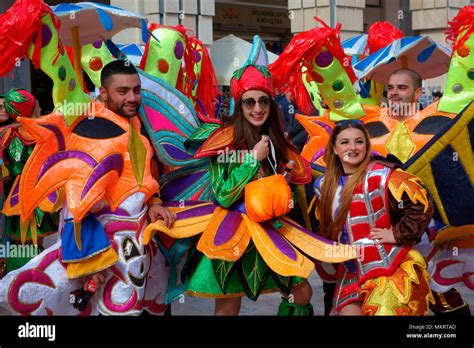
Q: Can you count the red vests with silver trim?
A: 1